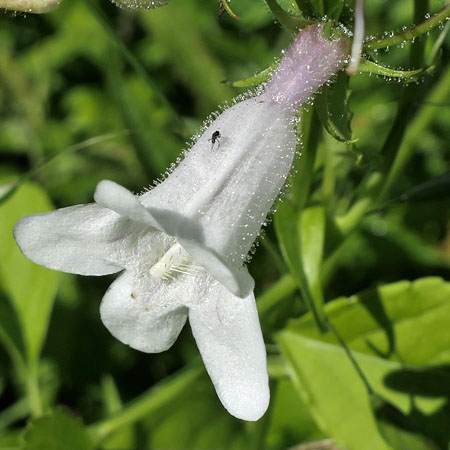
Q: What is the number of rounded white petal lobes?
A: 5